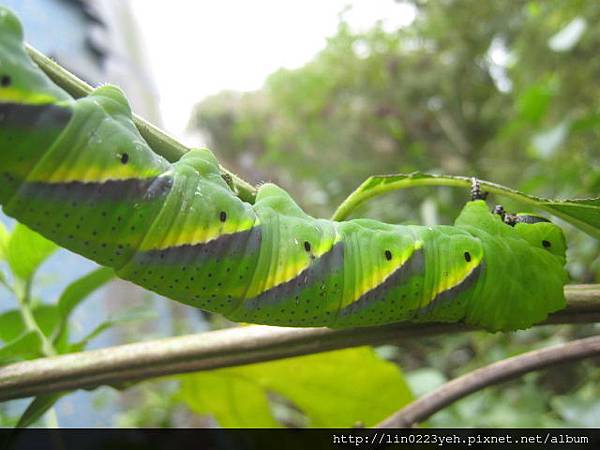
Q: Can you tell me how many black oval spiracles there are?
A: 7